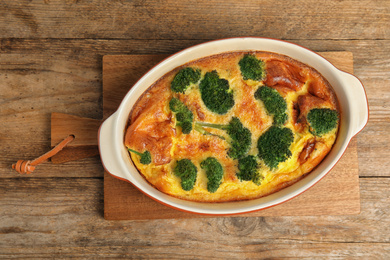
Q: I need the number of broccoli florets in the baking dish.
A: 12